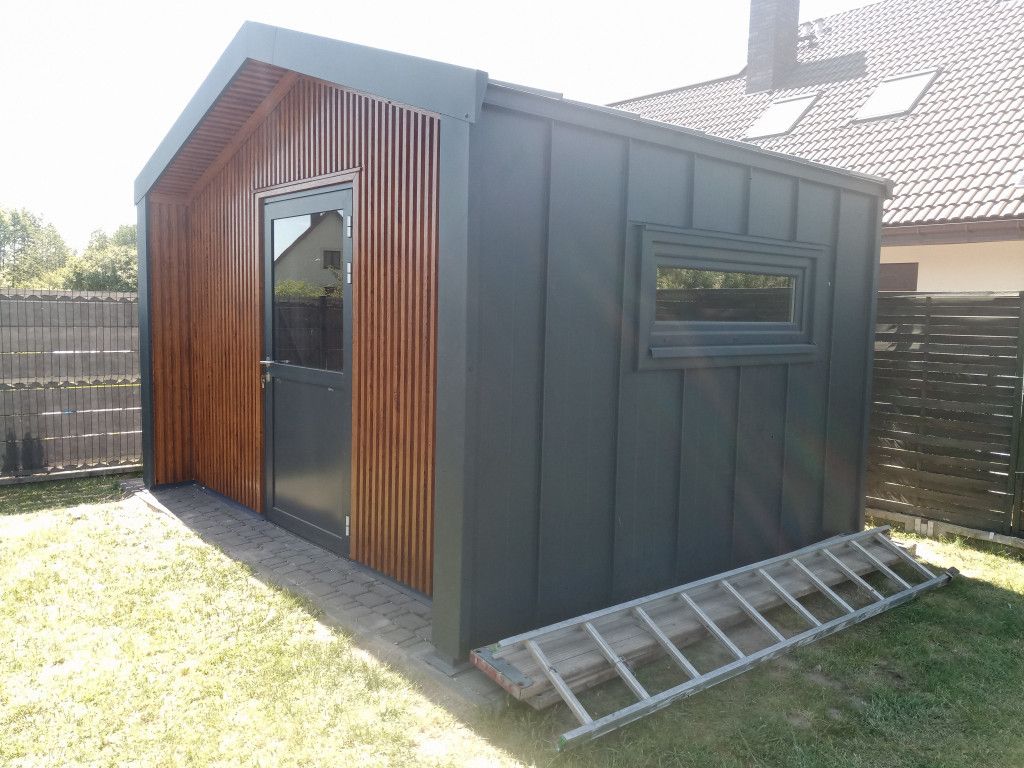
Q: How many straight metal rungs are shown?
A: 10